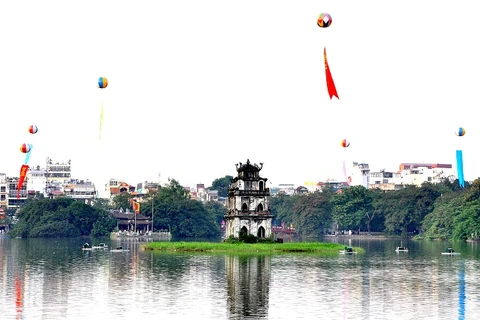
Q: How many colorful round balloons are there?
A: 6